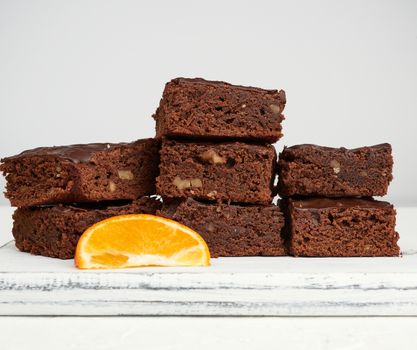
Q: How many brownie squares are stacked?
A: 7